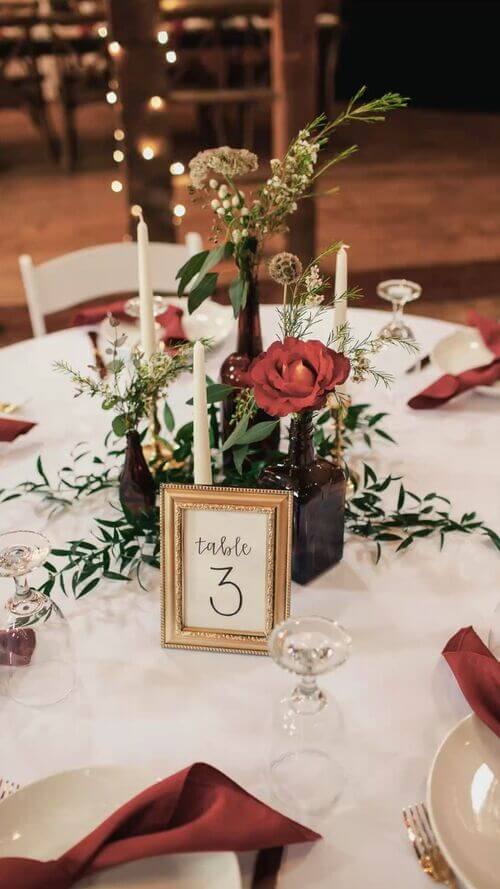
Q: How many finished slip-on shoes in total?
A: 0